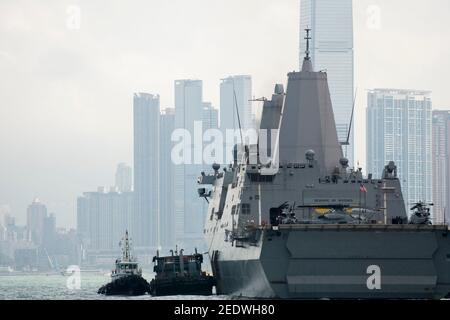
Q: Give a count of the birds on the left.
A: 0